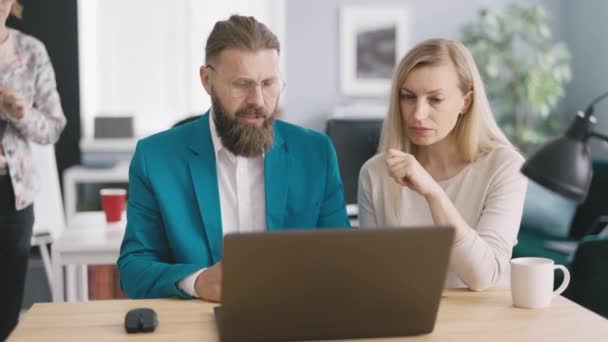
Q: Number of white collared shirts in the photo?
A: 1